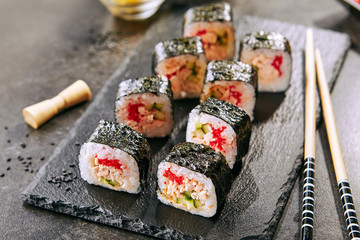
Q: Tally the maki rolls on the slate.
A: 8